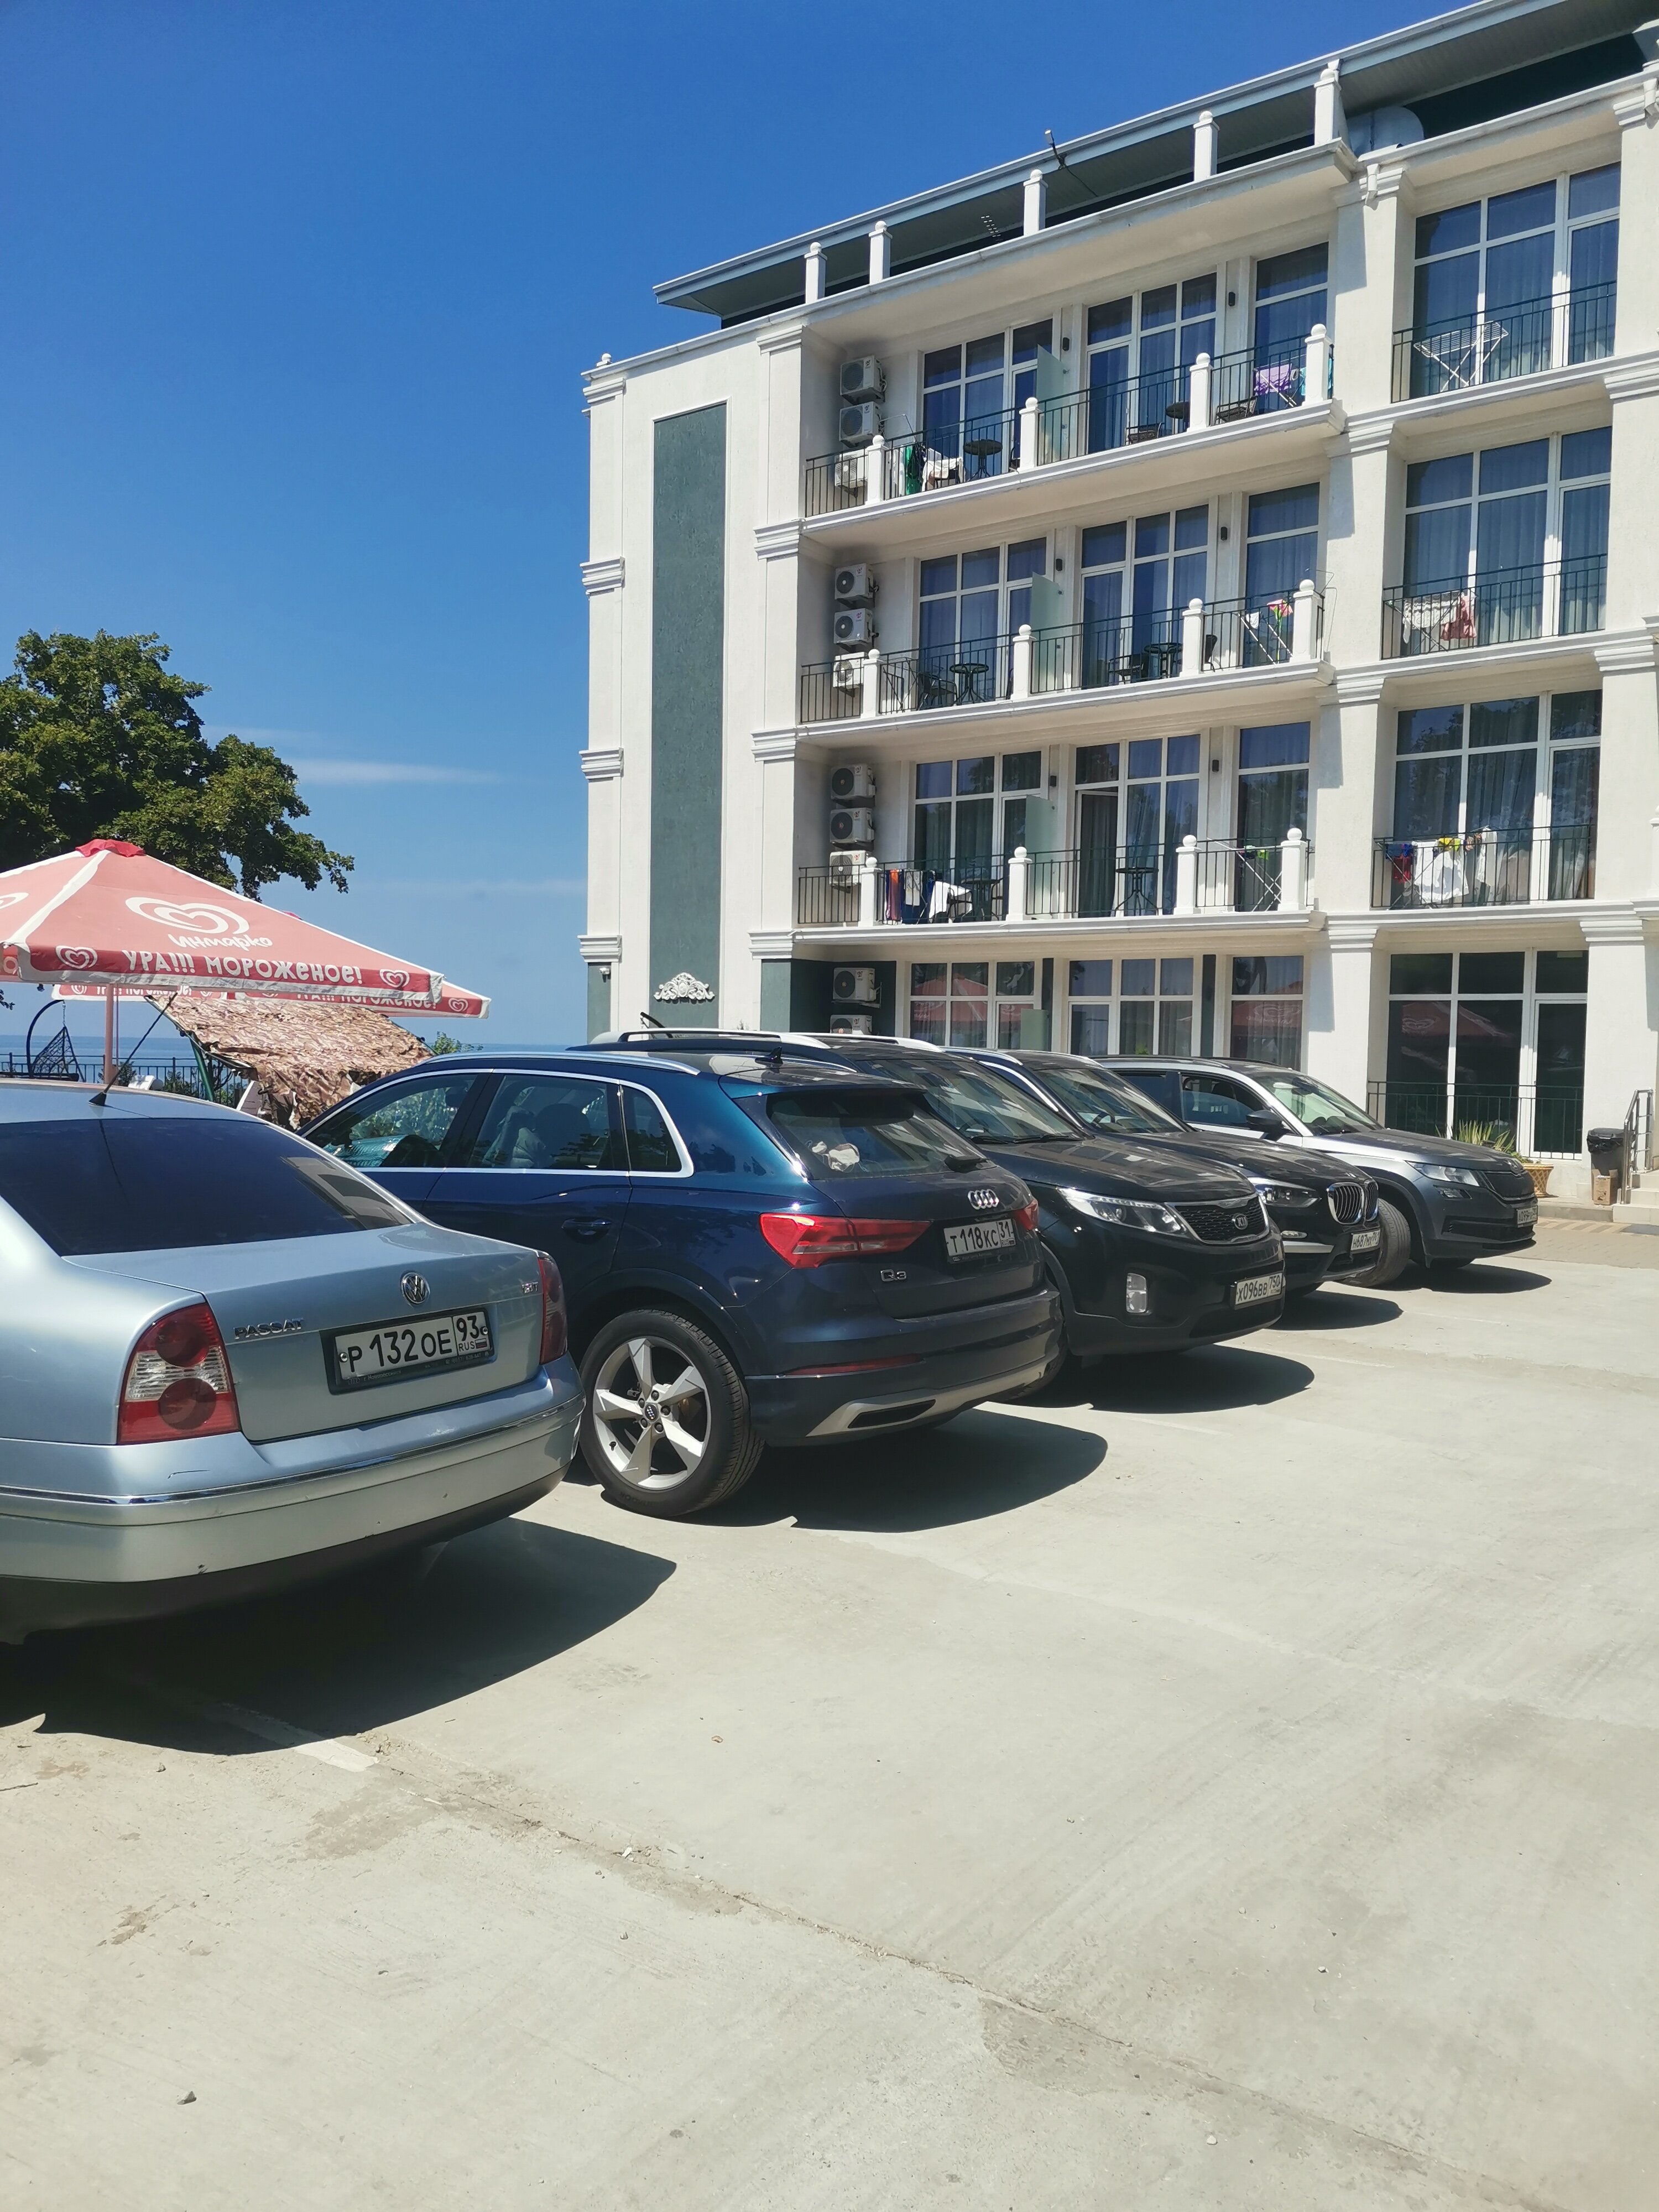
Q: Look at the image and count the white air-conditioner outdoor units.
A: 11